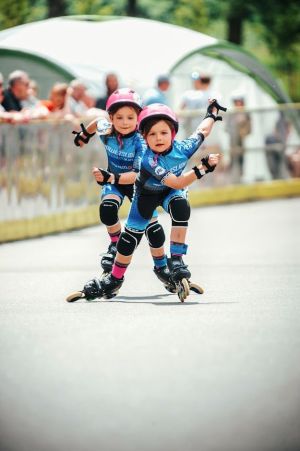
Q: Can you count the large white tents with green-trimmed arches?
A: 1